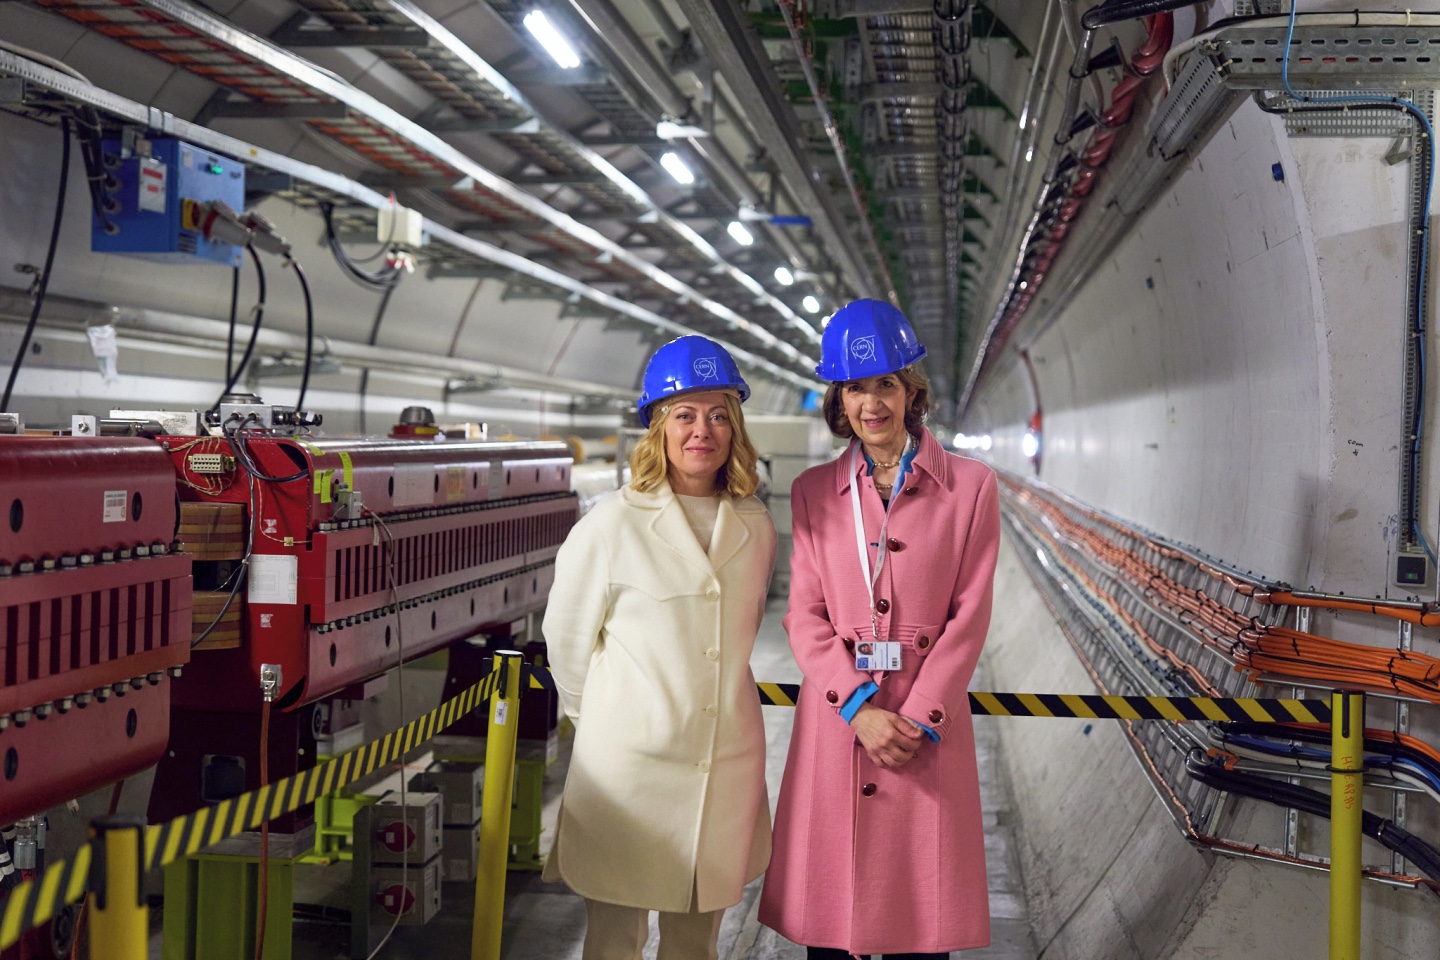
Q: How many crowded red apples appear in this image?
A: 0